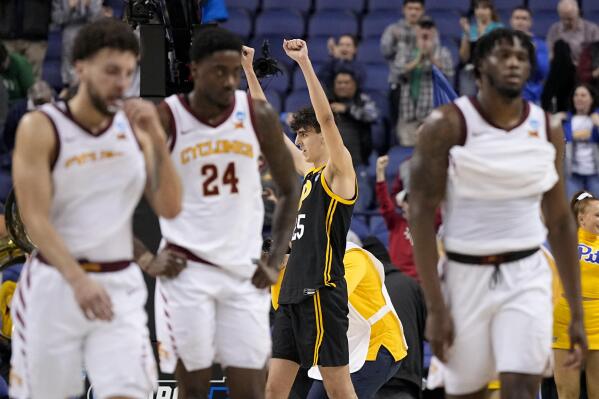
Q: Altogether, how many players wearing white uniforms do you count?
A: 3